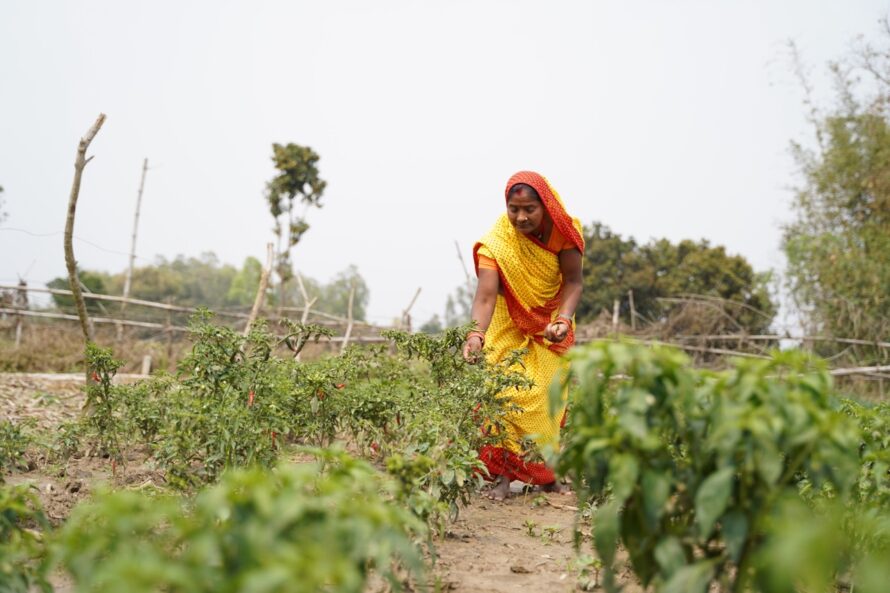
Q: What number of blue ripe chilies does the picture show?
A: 0